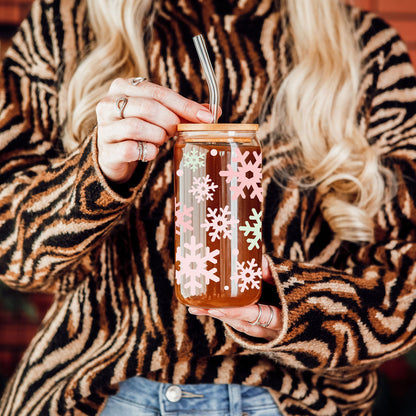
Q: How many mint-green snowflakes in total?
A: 2